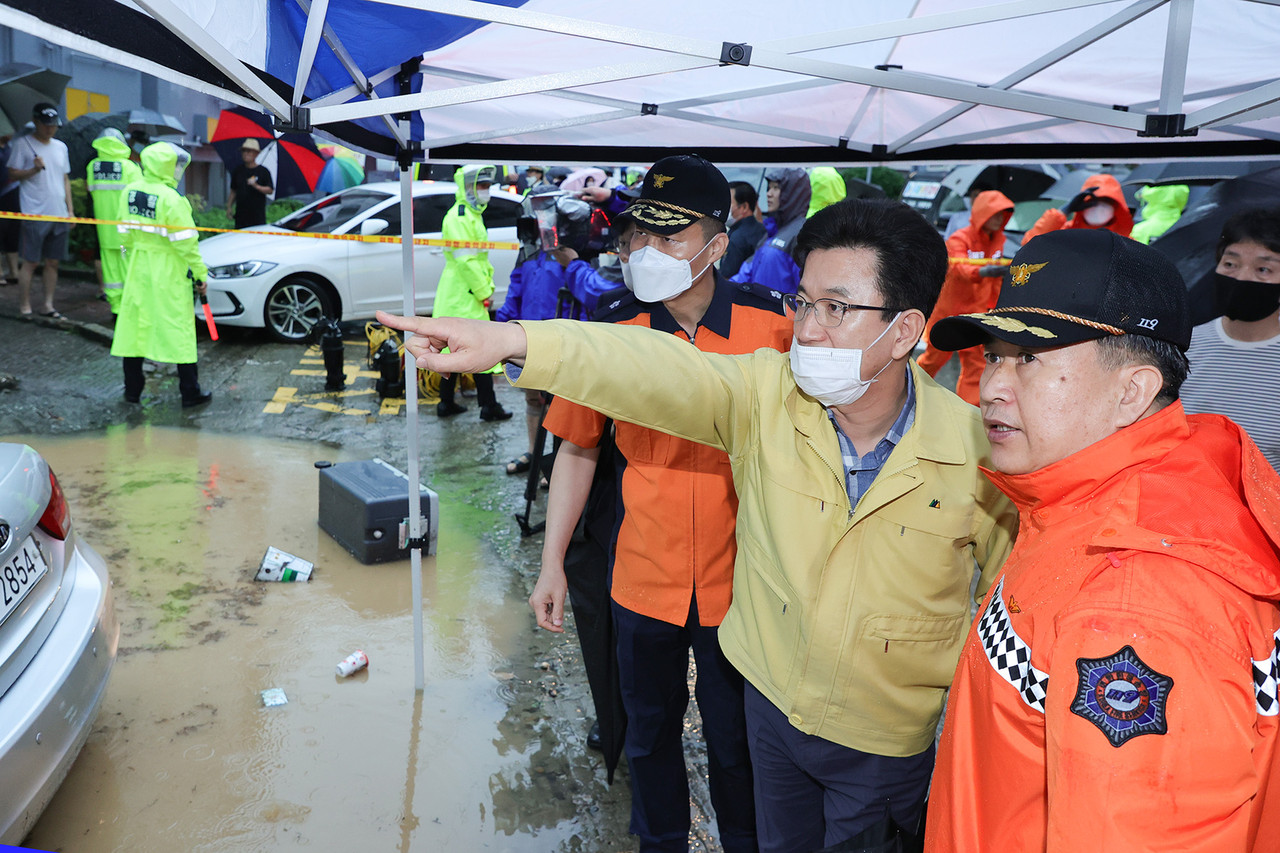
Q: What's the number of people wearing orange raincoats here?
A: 3